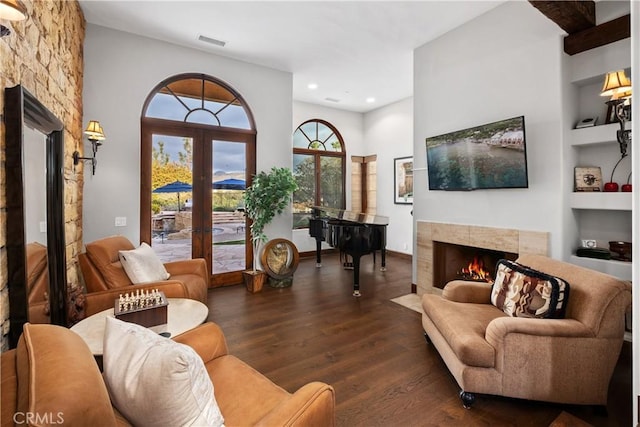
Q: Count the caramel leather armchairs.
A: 2